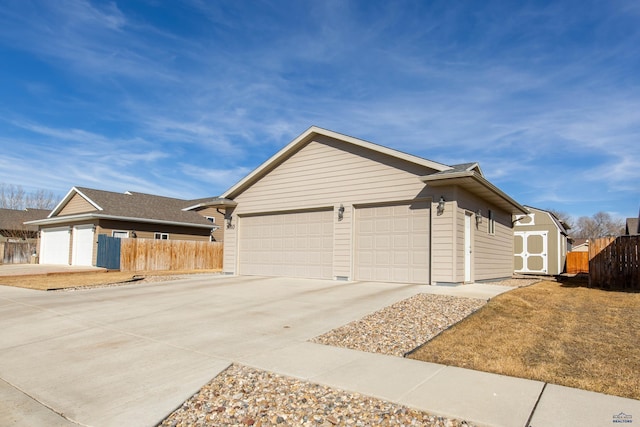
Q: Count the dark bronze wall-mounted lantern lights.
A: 4